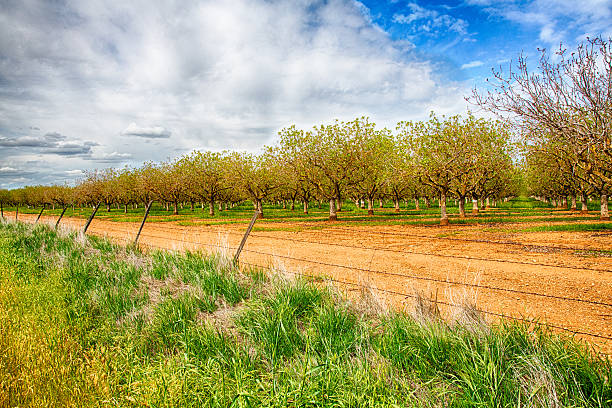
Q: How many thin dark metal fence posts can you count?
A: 7